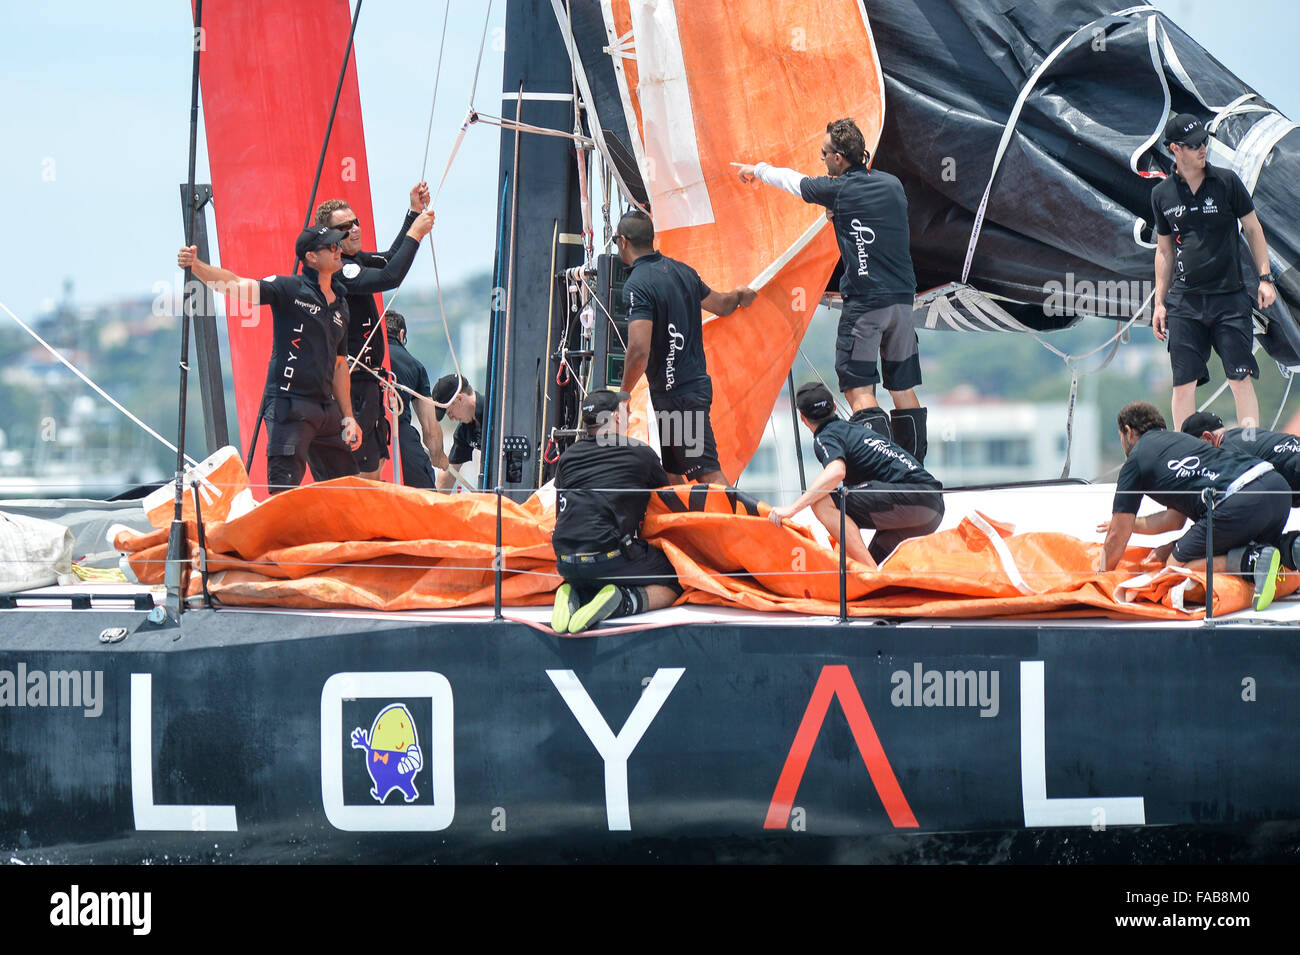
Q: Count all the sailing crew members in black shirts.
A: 11